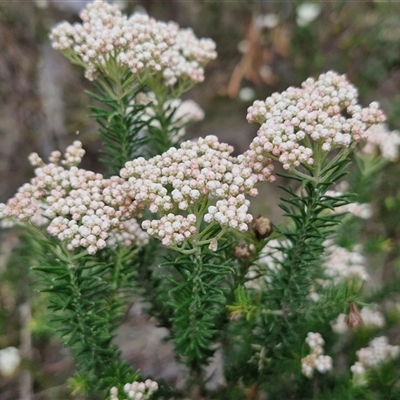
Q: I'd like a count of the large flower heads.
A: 4